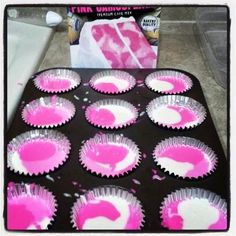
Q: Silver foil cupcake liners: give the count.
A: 12